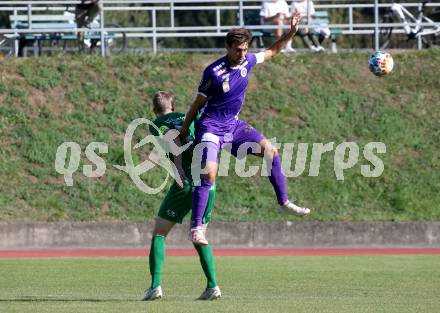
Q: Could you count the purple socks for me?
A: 2